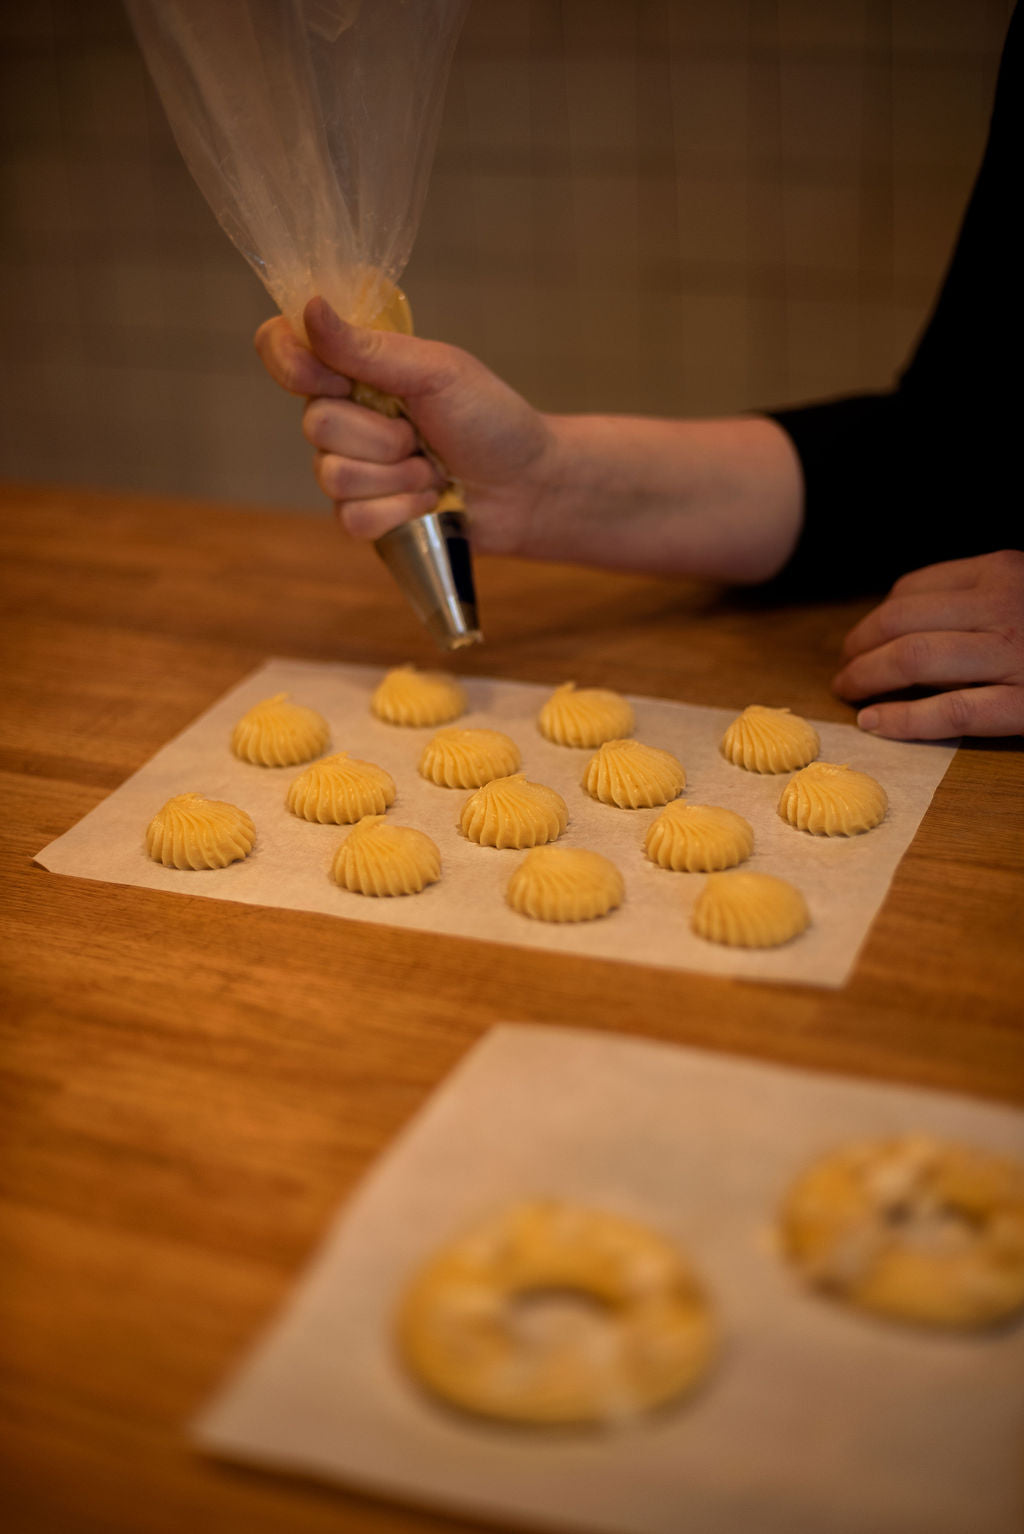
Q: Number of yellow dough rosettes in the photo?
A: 14